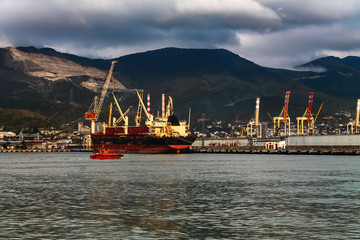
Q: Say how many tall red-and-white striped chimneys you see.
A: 2